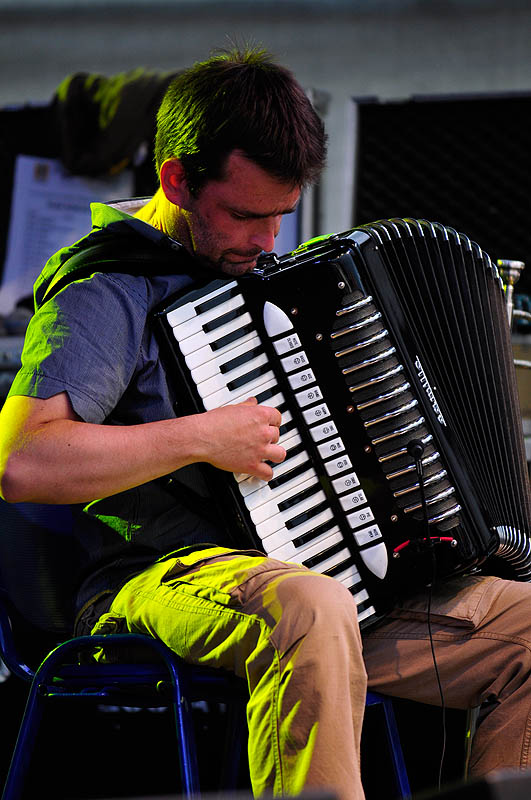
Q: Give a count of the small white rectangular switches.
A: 12